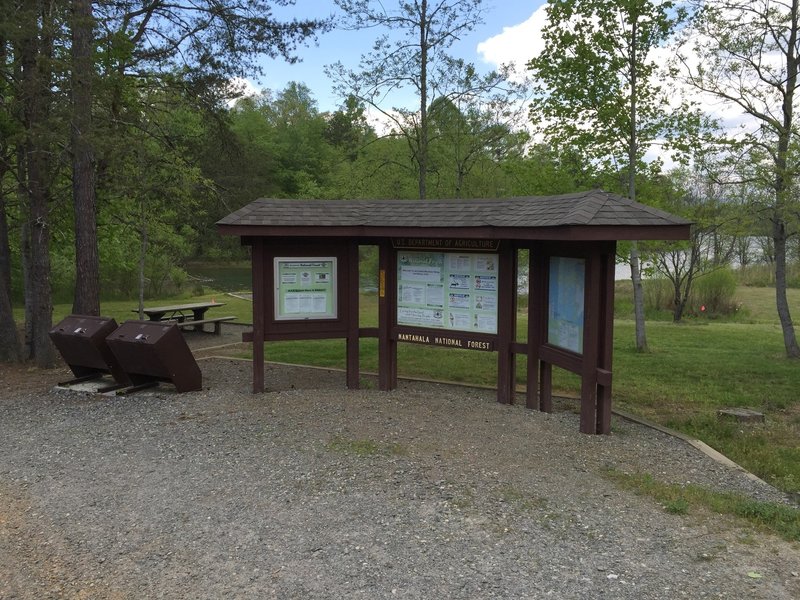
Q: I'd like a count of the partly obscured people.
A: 0